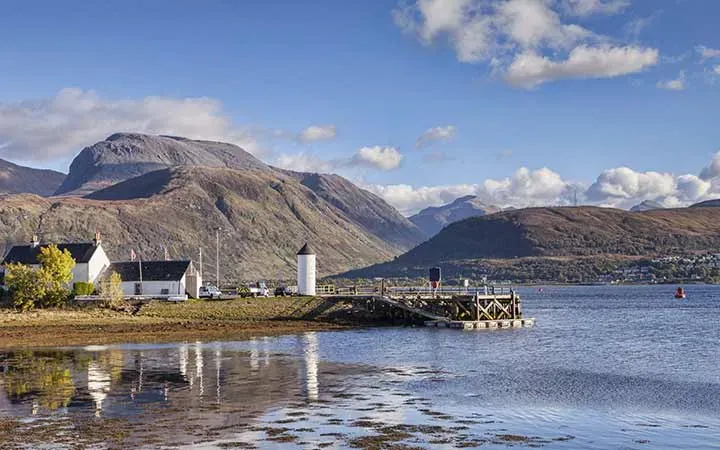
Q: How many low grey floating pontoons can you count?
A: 1